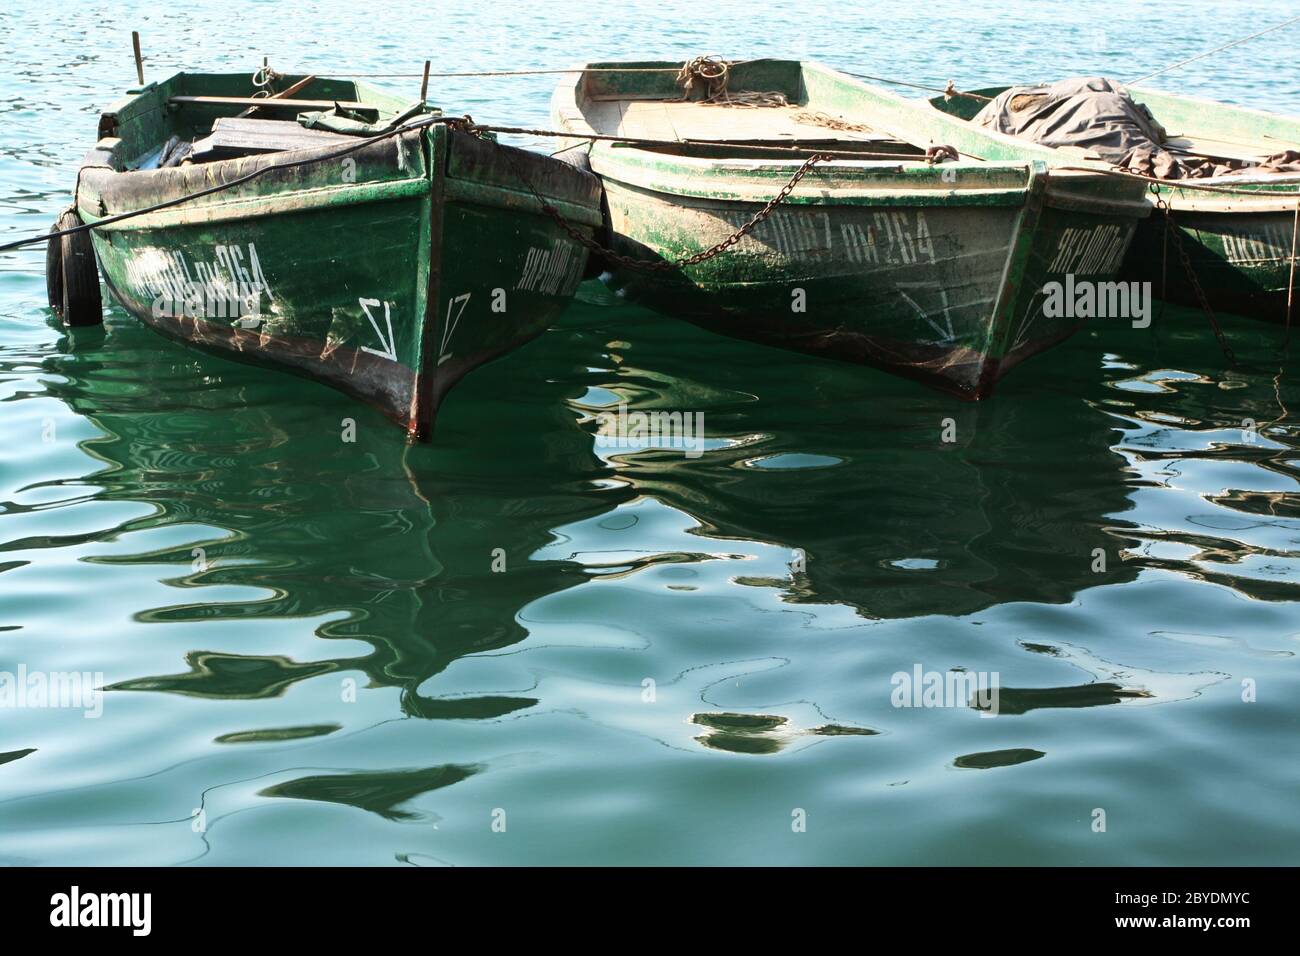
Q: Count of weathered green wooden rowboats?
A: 3